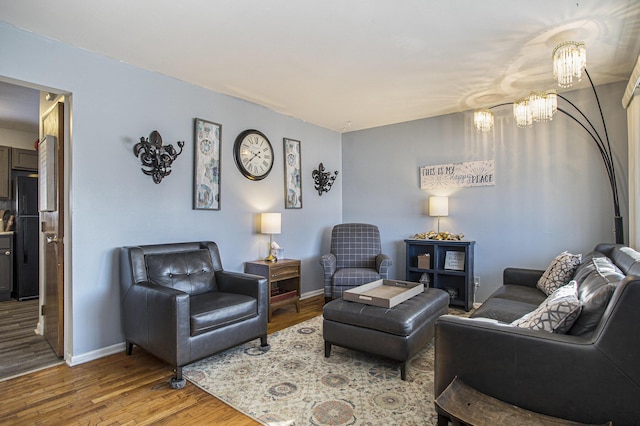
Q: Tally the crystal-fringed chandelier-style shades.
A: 4